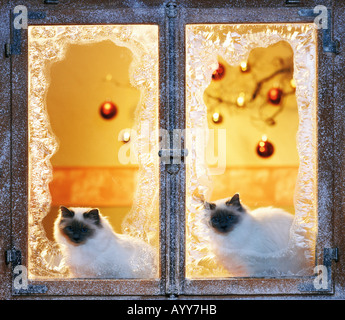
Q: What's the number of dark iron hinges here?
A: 4